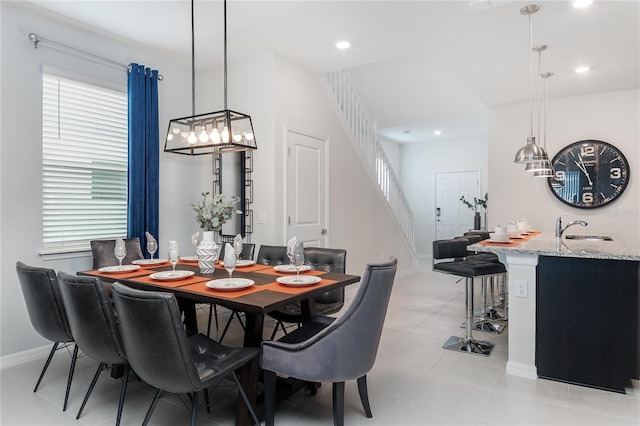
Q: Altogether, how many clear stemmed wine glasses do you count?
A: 8